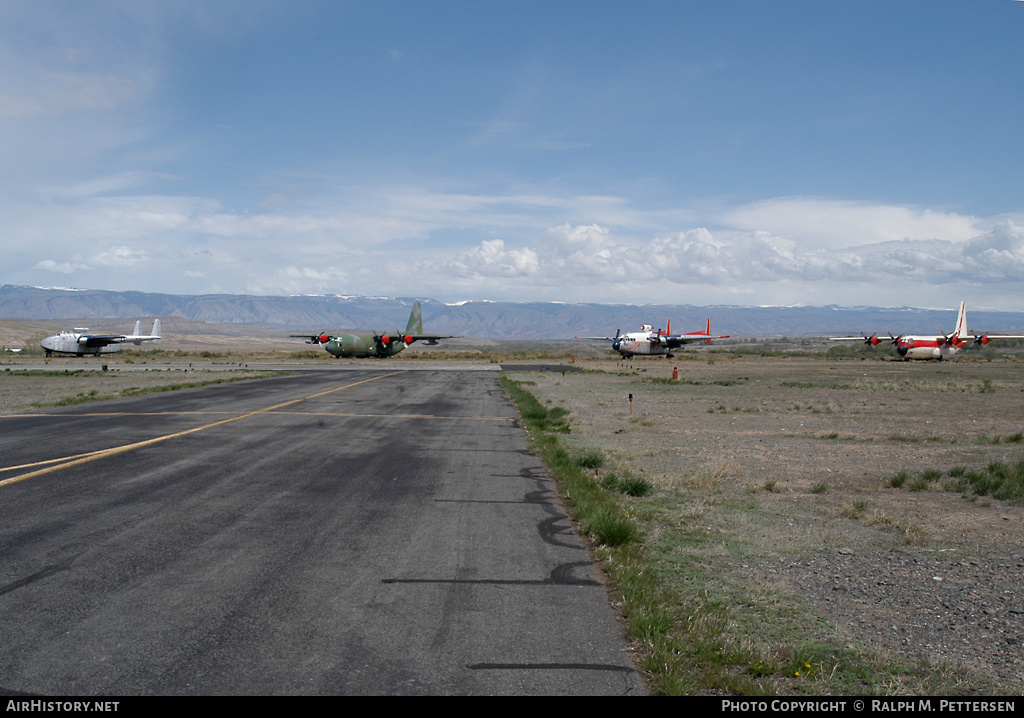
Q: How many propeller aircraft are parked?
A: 4